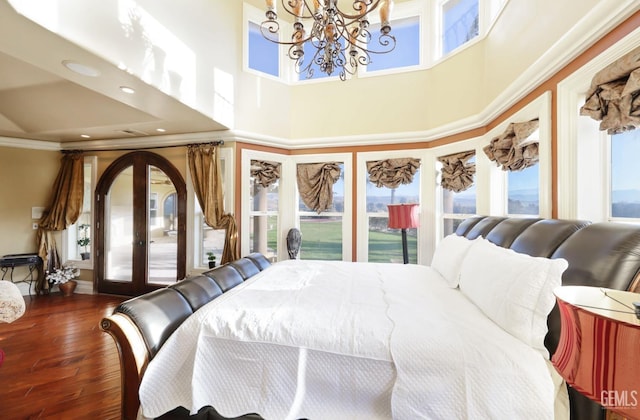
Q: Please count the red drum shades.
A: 2